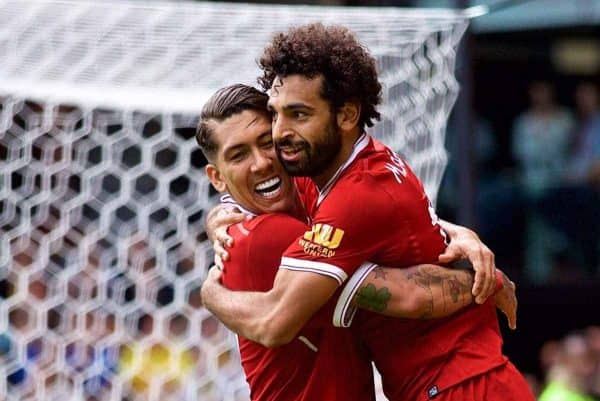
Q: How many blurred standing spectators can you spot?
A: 2